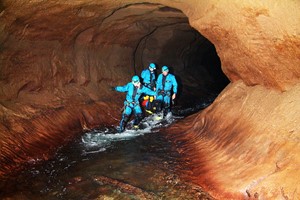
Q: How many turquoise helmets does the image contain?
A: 3